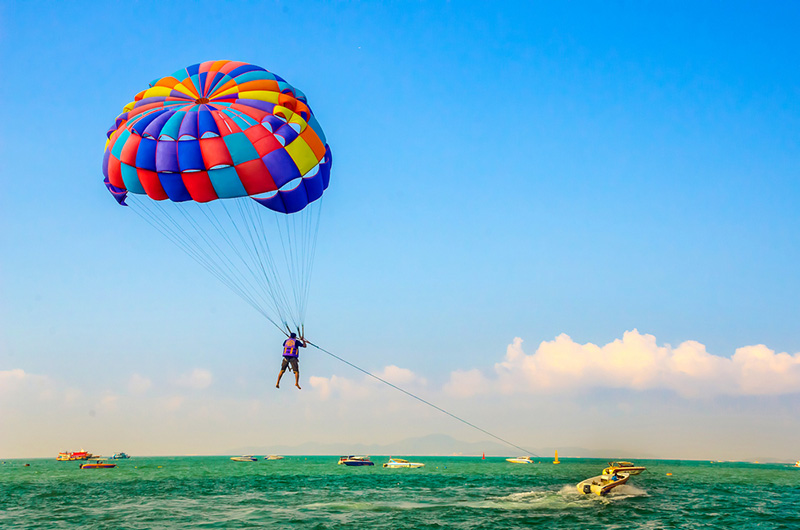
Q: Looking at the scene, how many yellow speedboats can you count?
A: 2